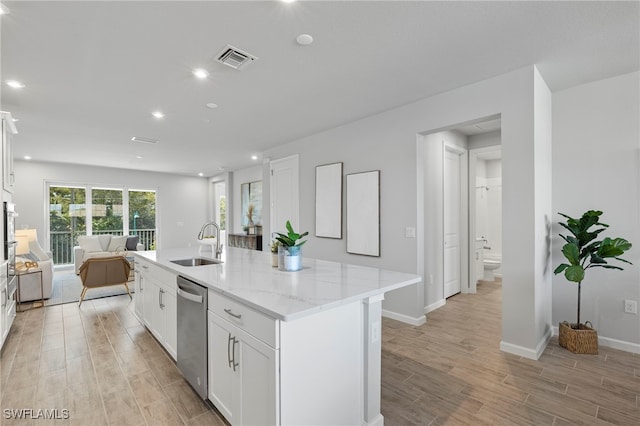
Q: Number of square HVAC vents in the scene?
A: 1